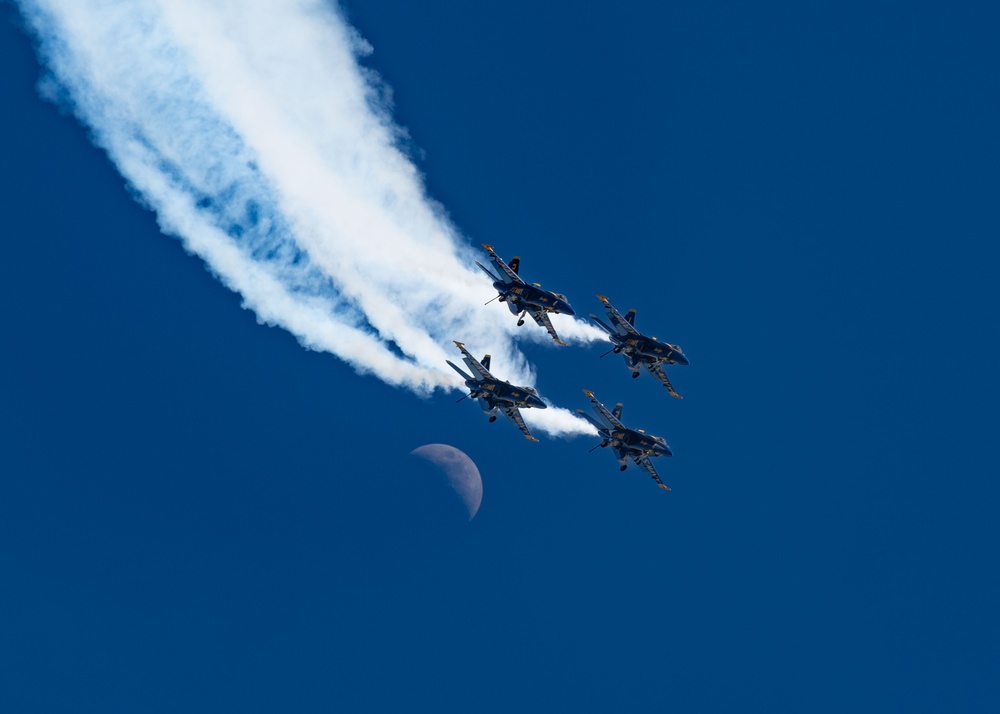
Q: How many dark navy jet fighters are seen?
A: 4